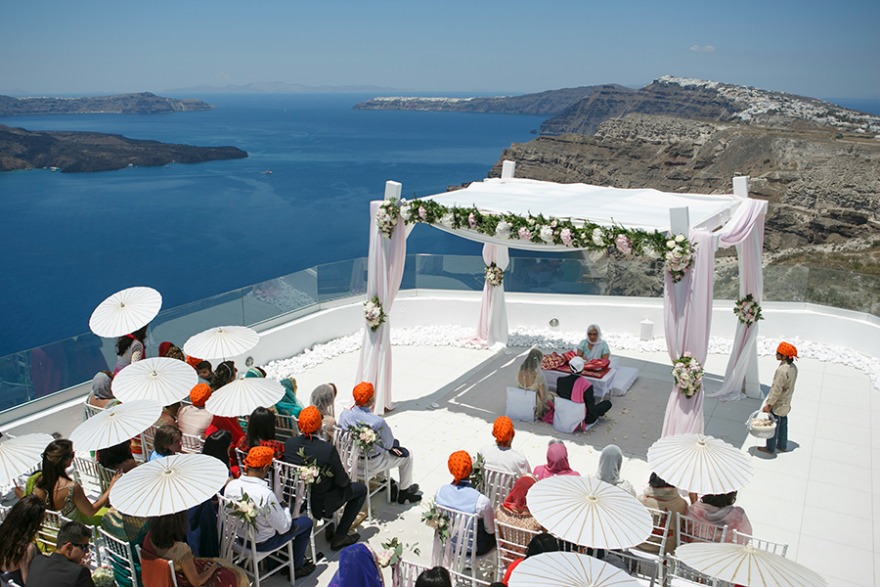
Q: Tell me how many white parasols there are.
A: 11